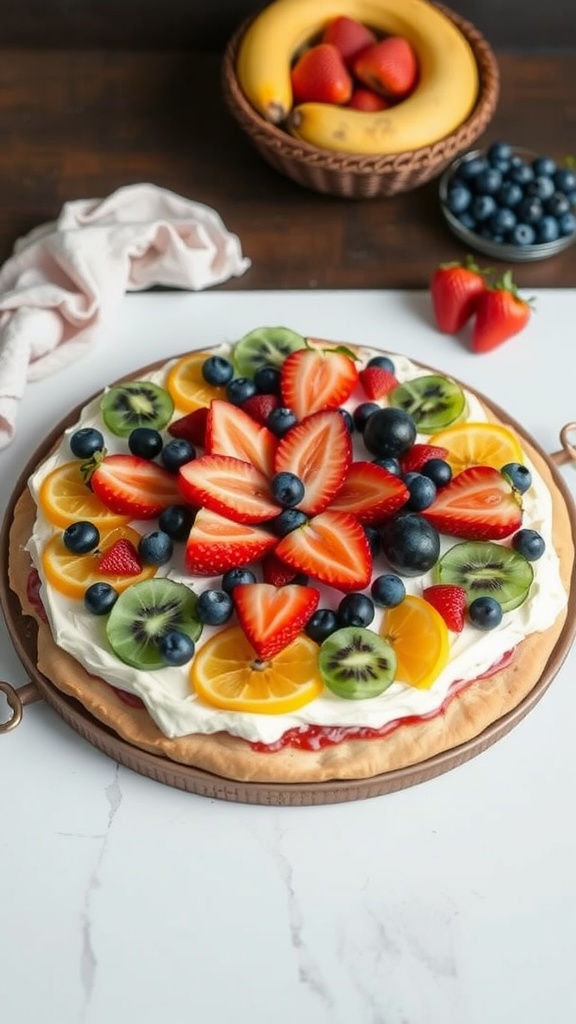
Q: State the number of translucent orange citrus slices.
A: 6